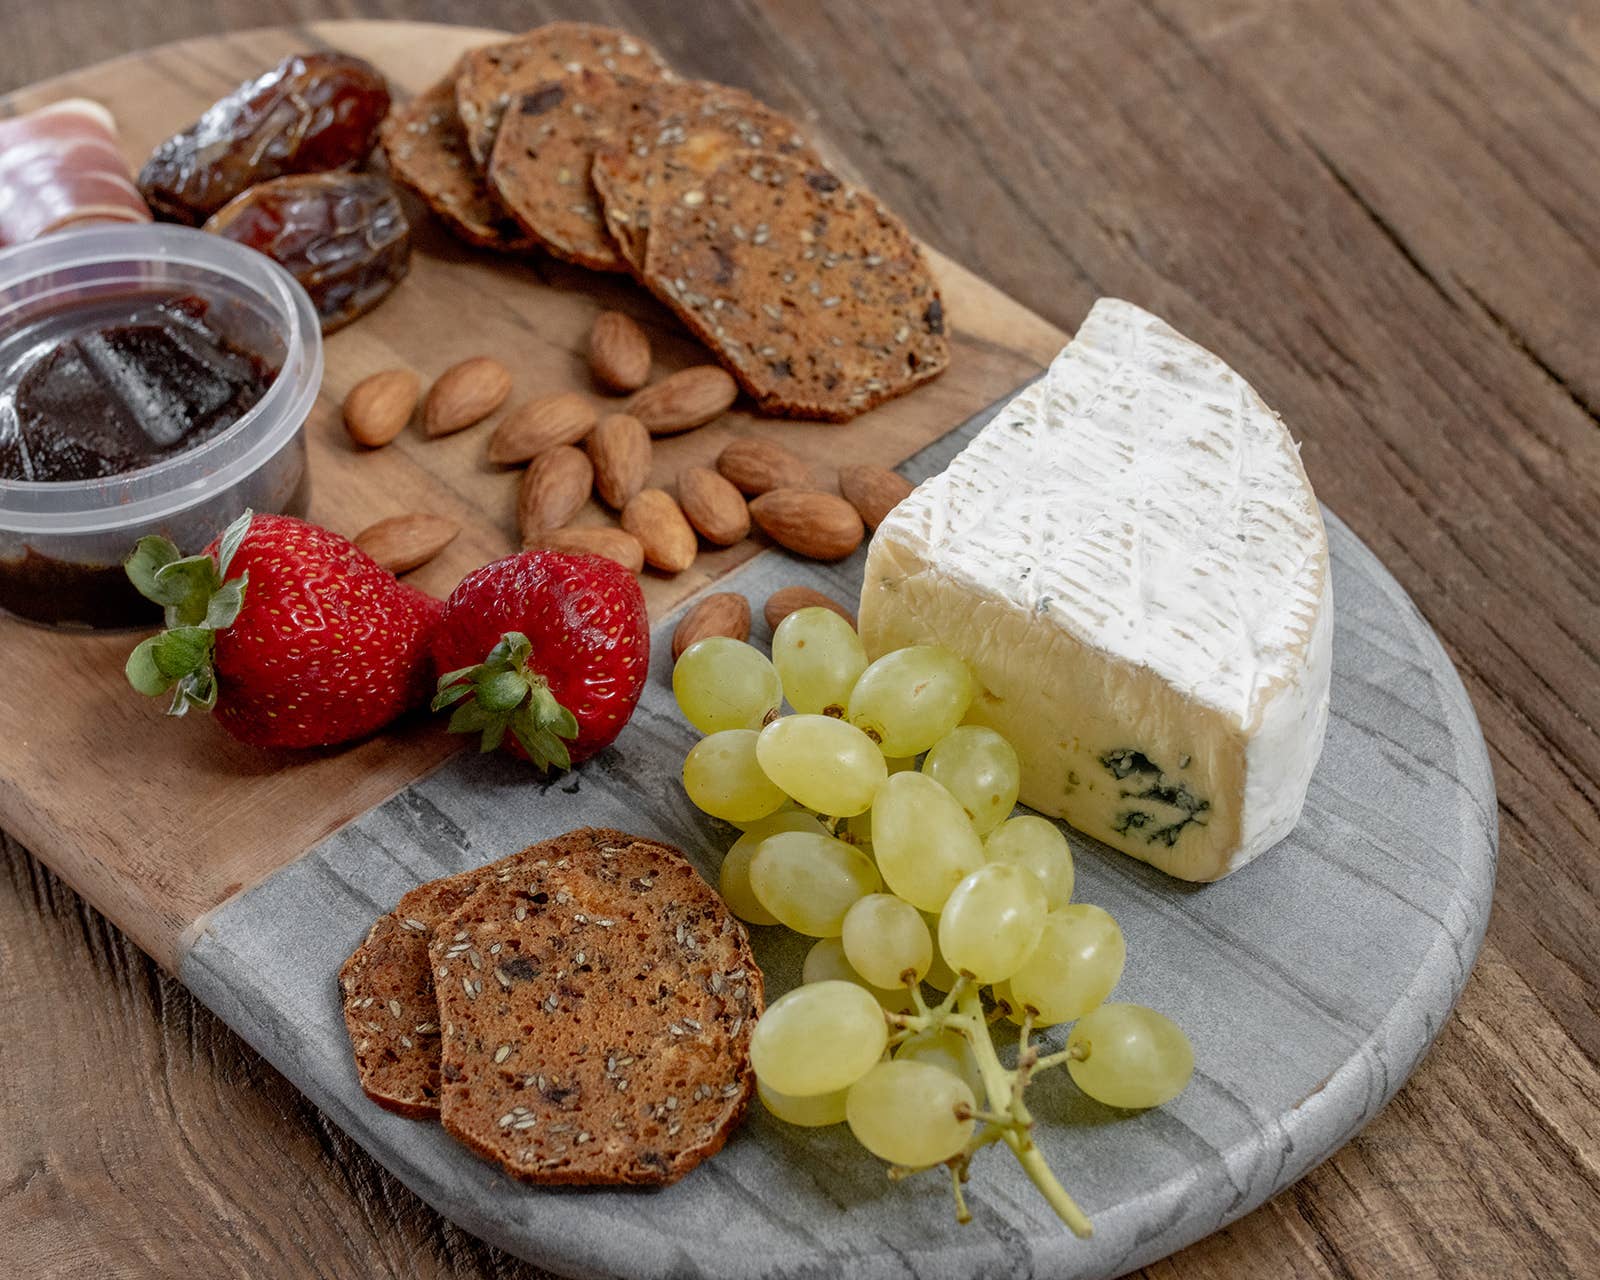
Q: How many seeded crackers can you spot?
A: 7